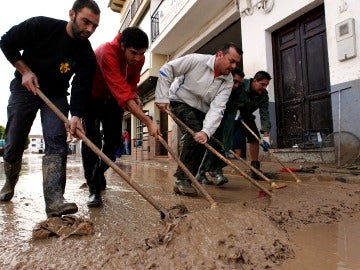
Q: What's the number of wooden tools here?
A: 5